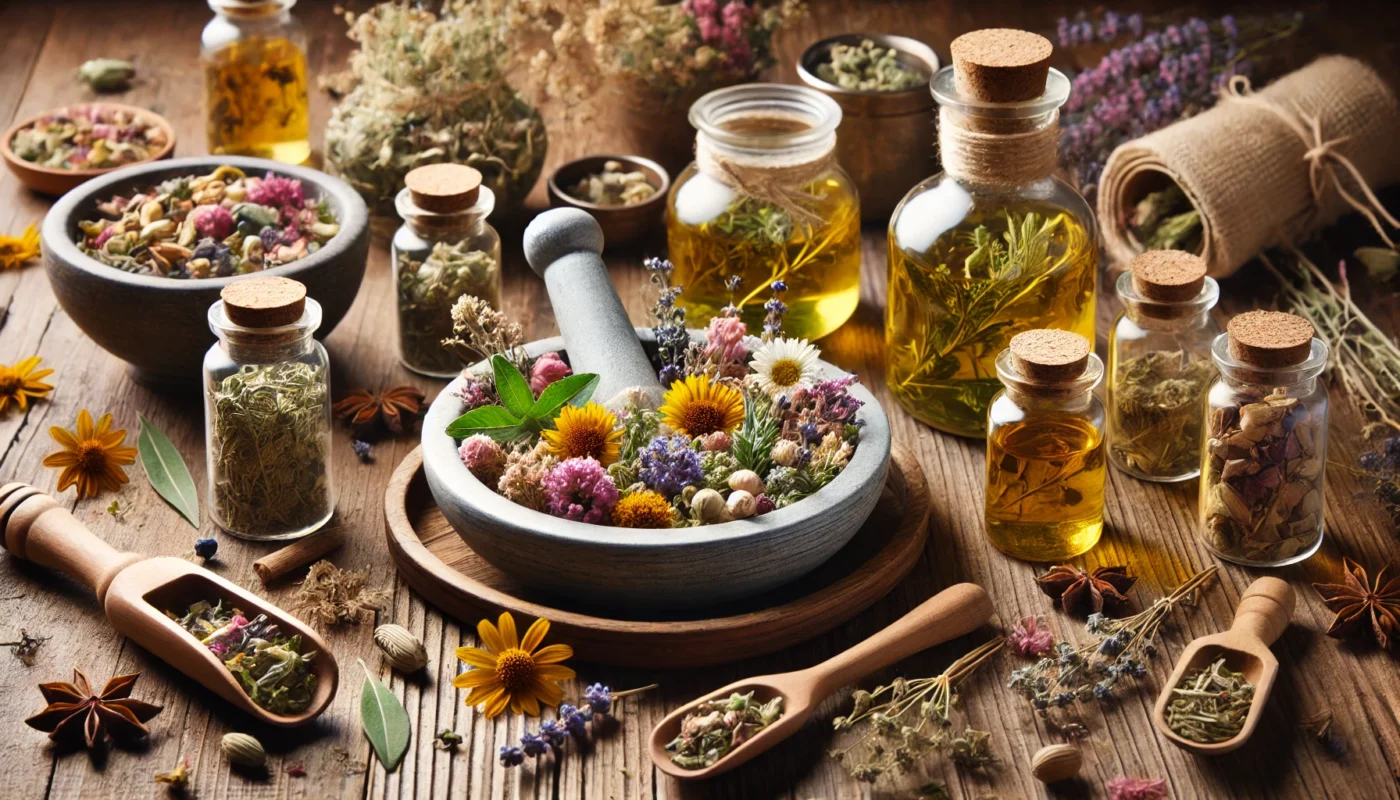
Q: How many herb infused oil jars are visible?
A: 4